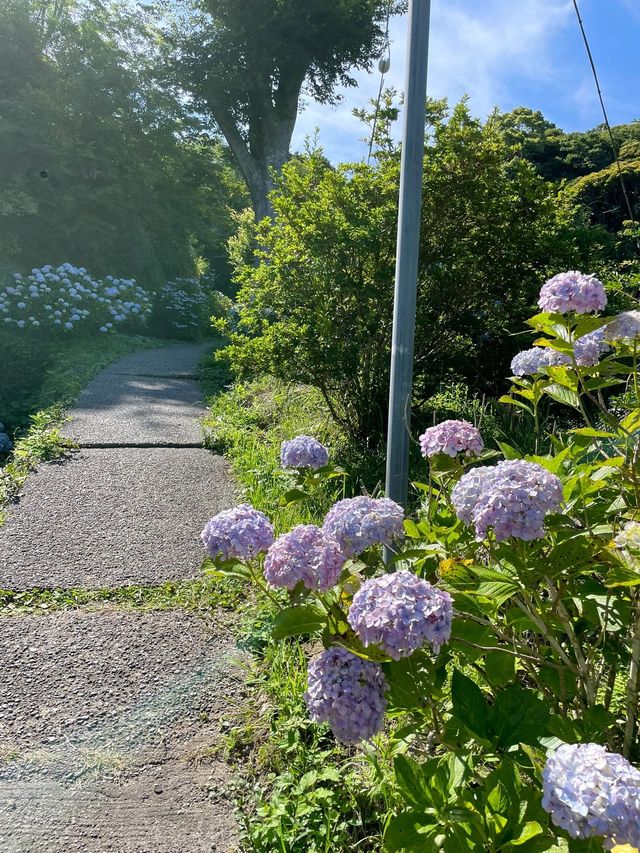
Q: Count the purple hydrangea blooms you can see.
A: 13